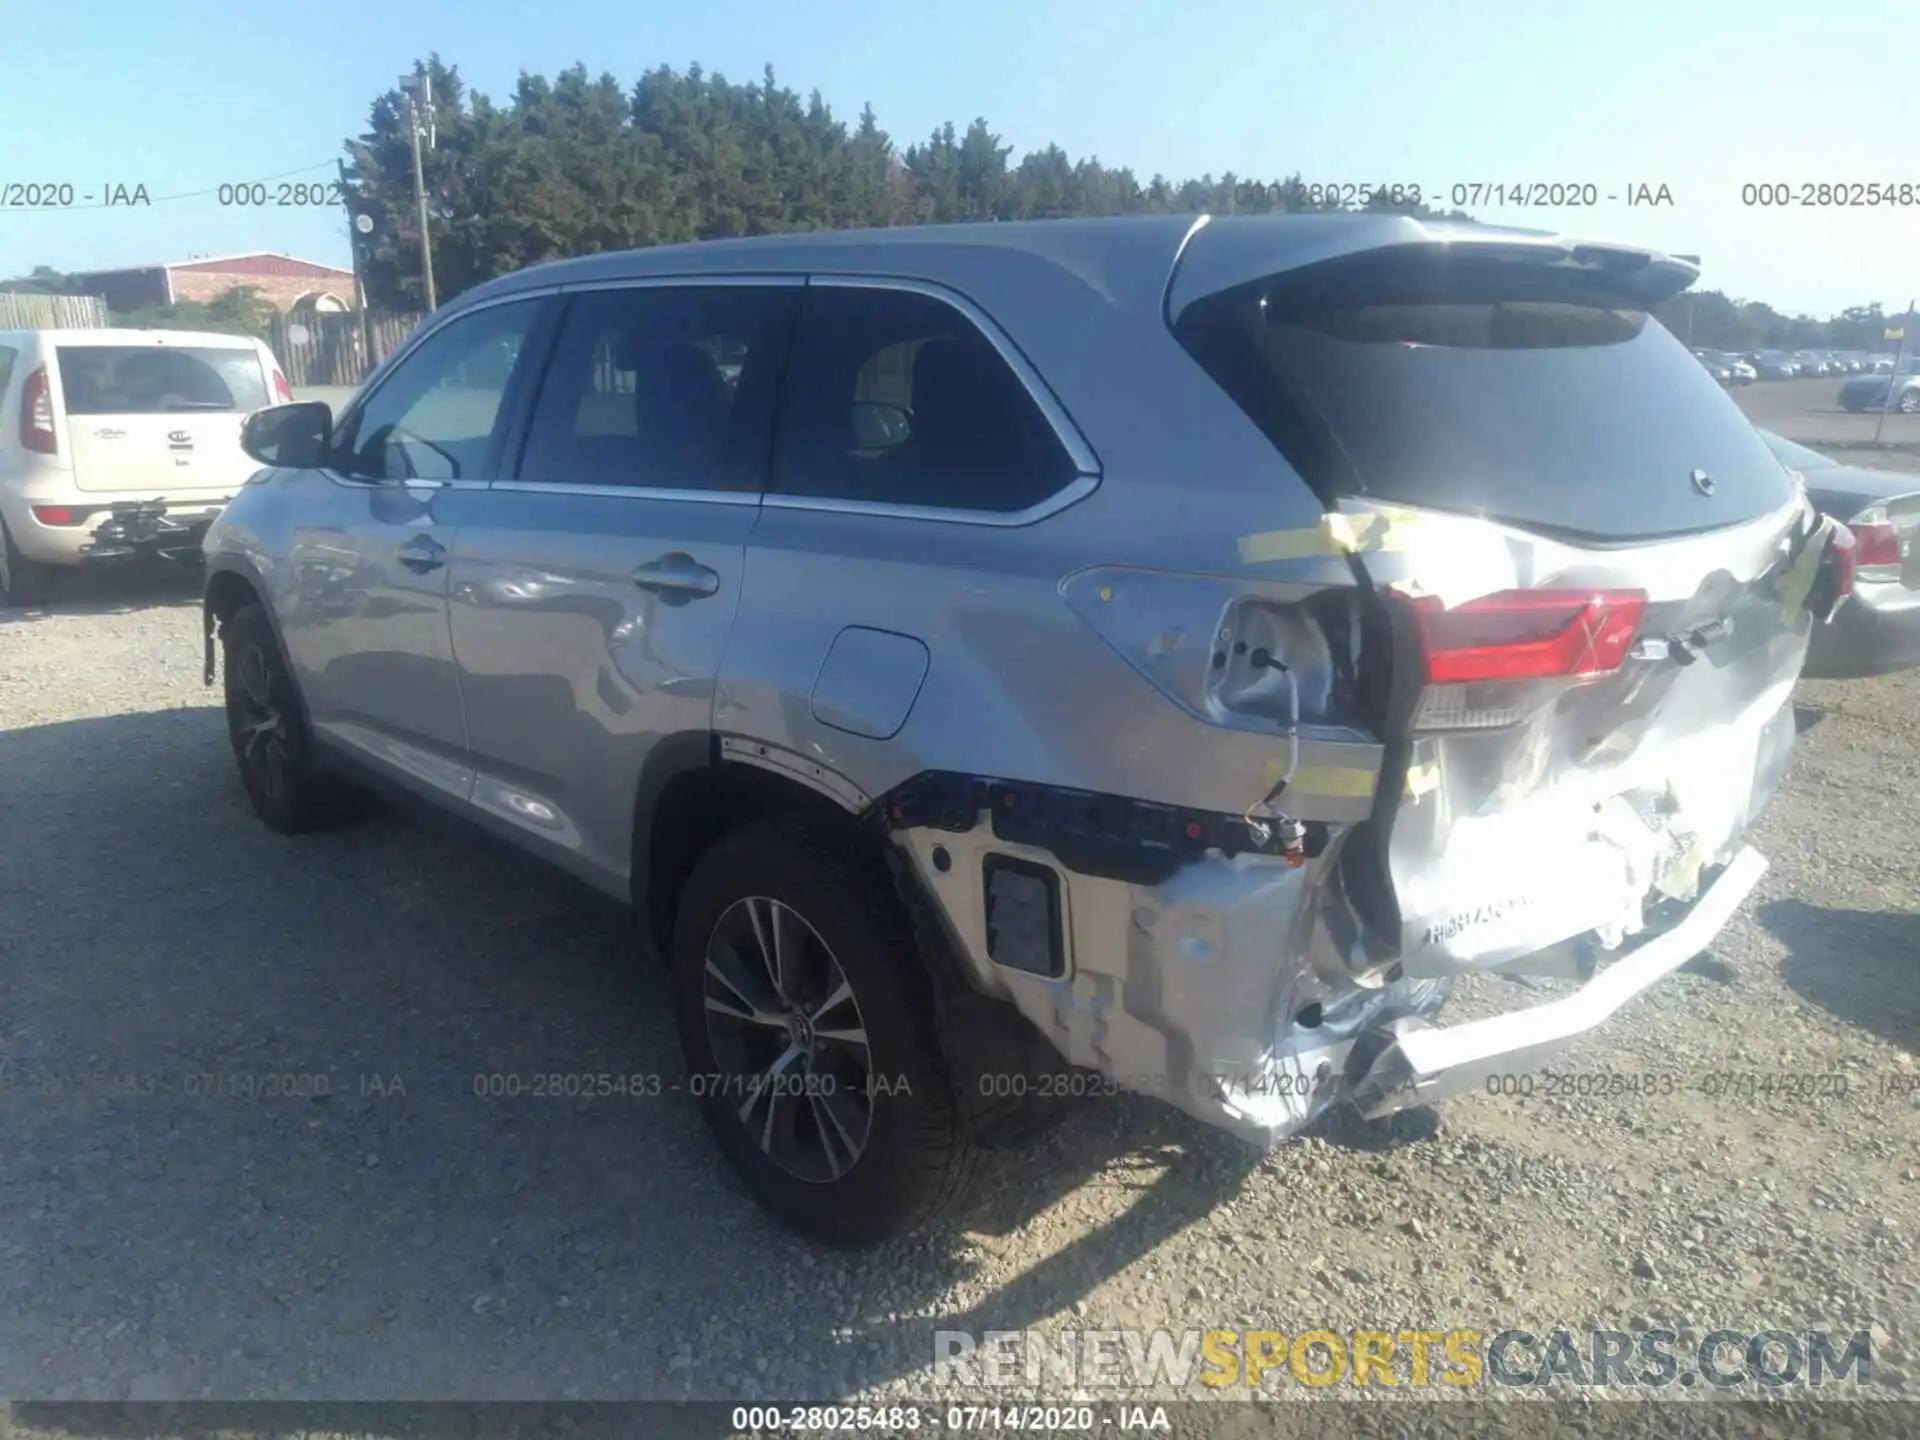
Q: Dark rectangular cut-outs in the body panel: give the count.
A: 1